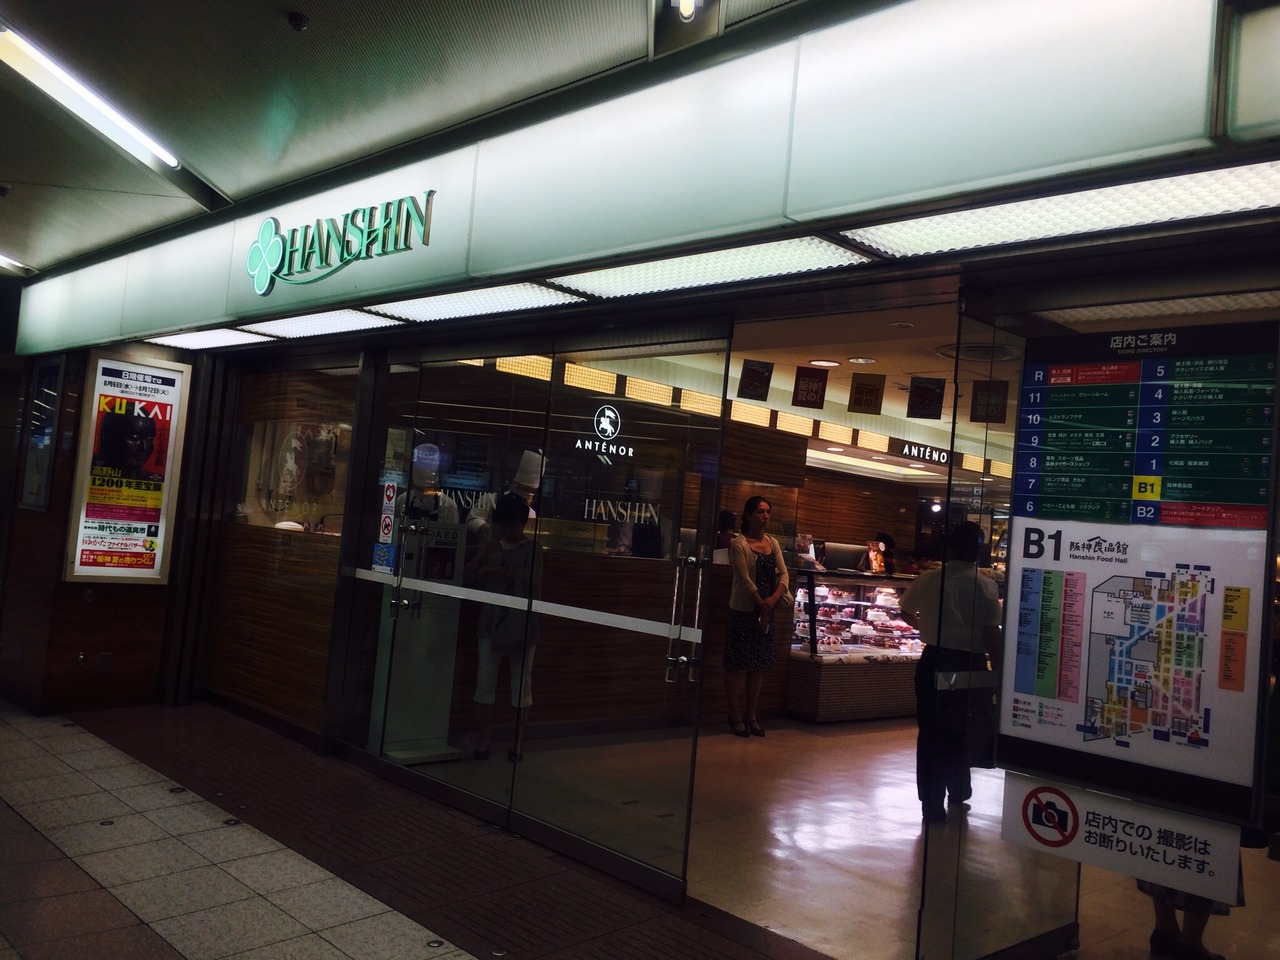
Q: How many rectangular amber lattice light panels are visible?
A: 11